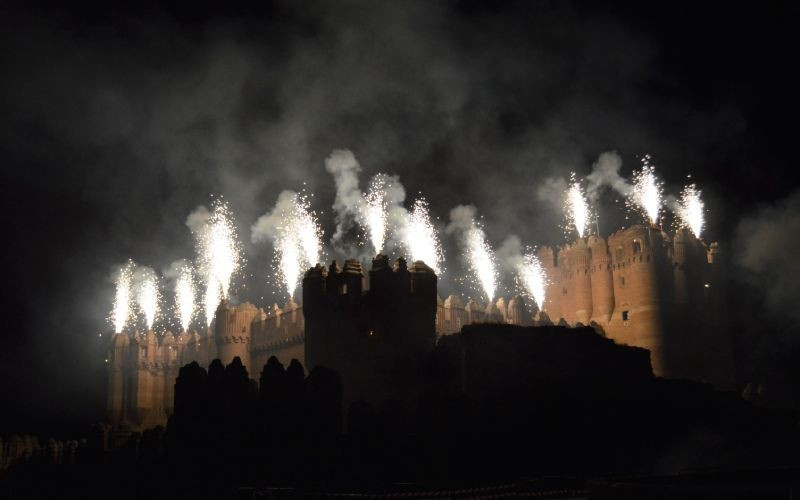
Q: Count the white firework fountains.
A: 14